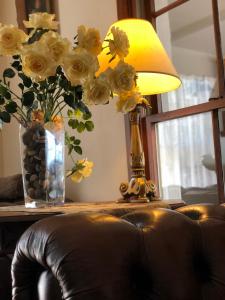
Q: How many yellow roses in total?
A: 11